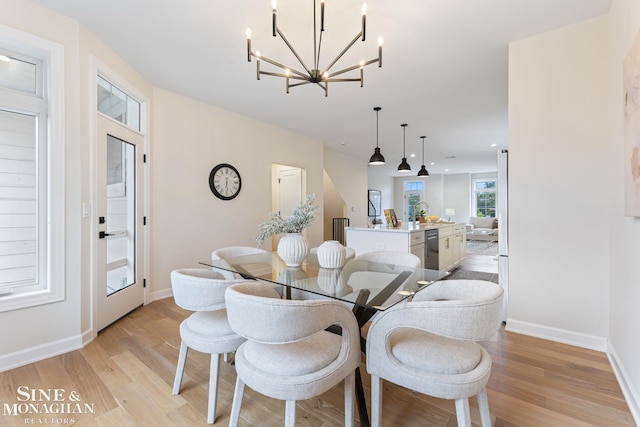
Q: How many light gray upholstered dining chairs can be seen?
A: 6